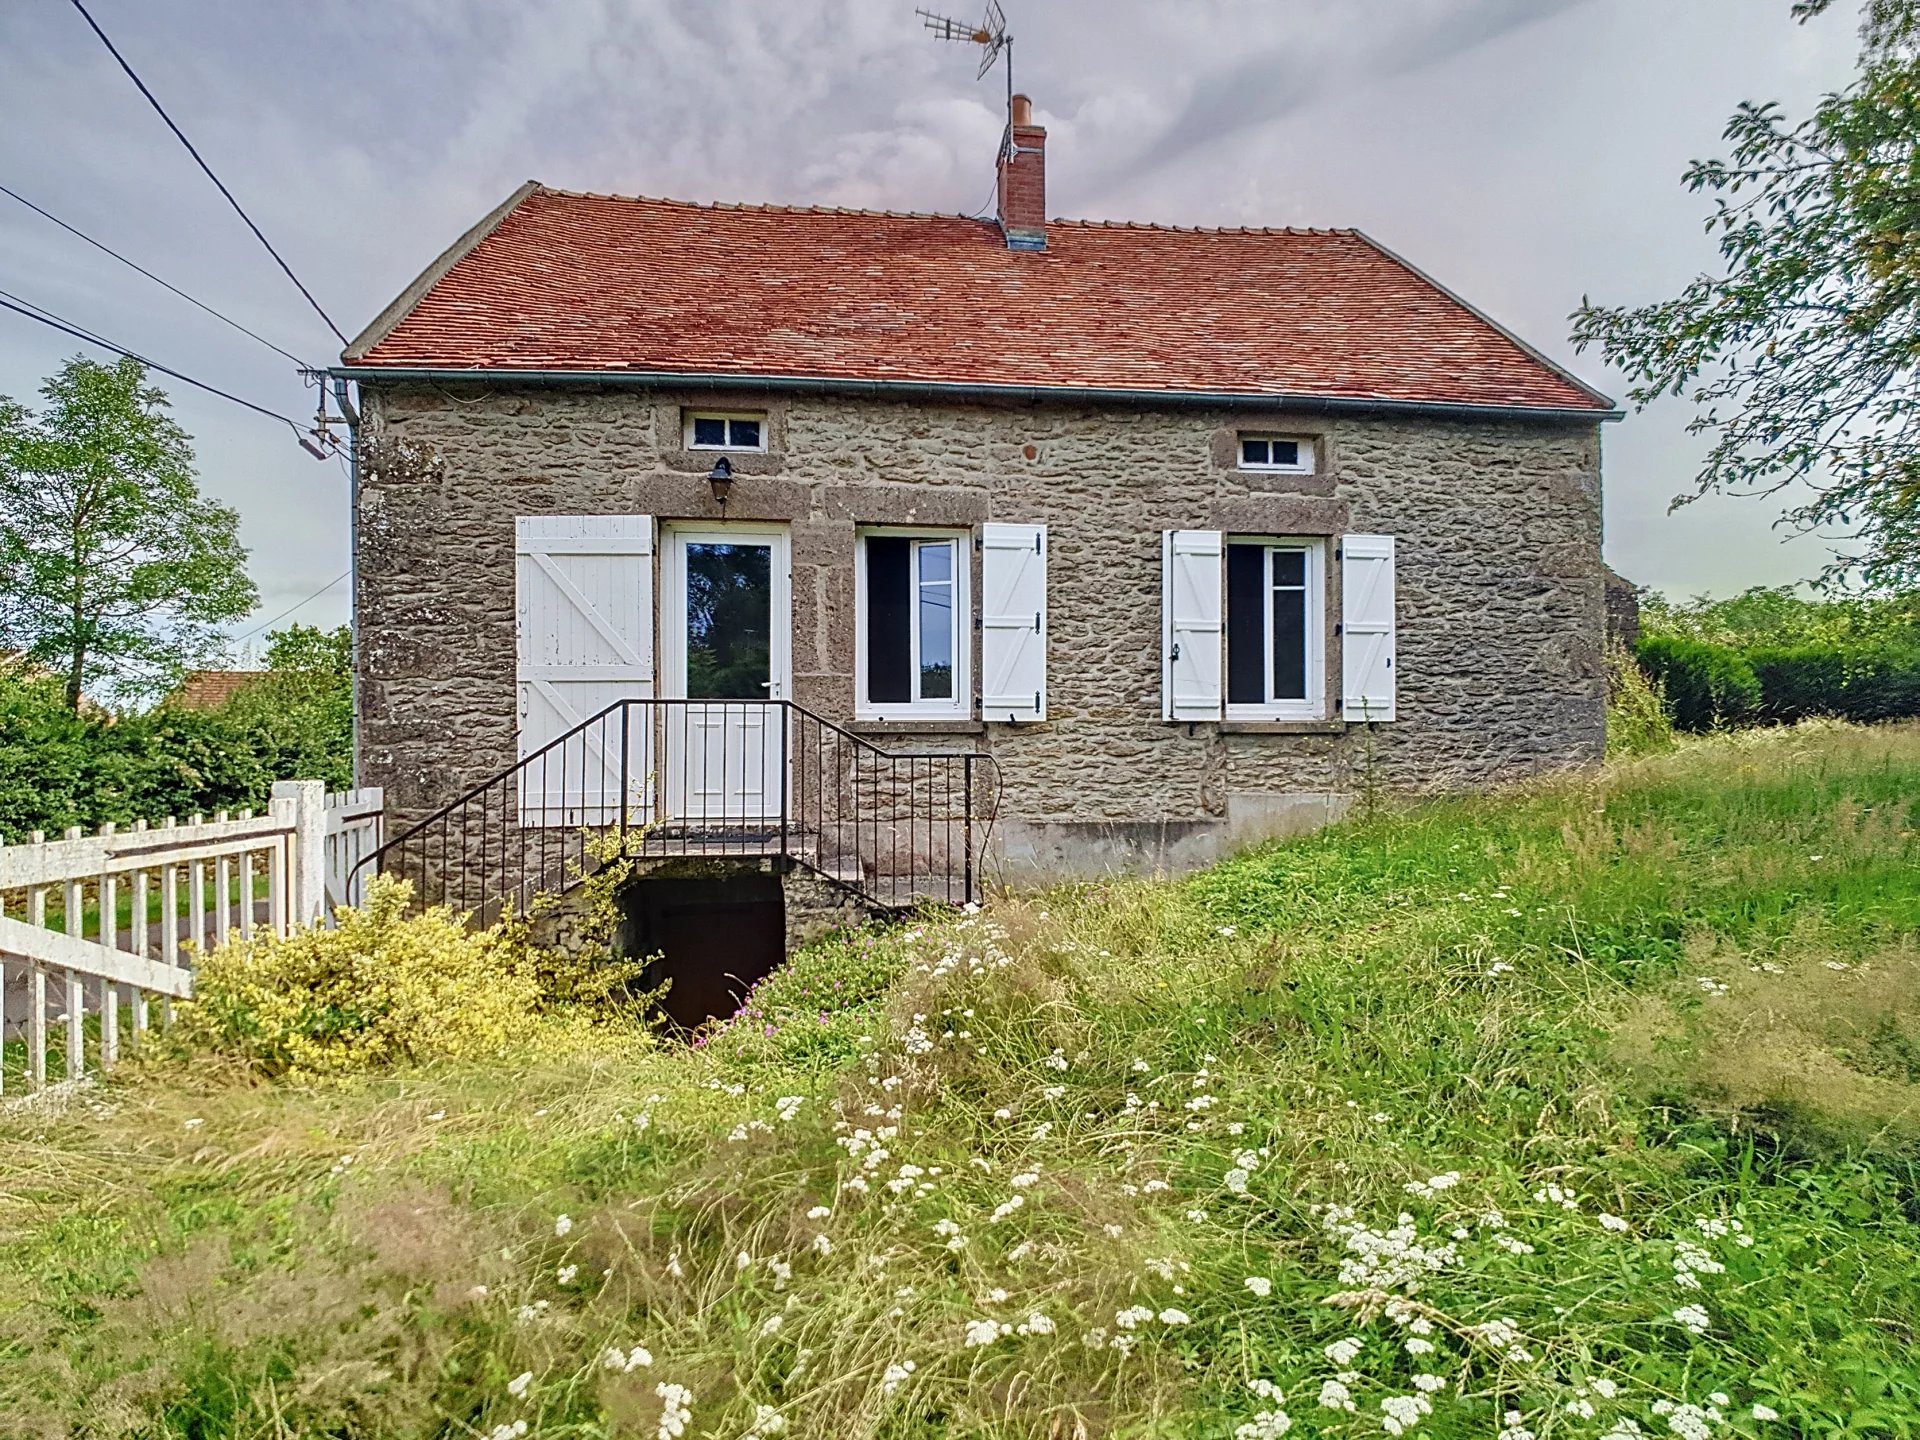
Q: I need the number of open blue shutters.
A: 0